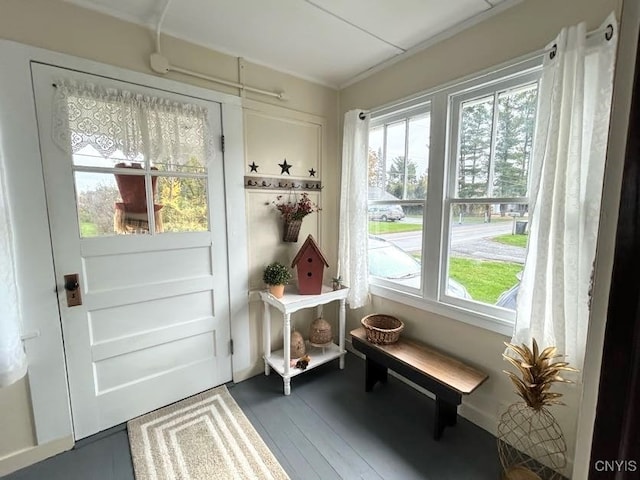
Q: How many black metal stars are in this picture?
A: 3